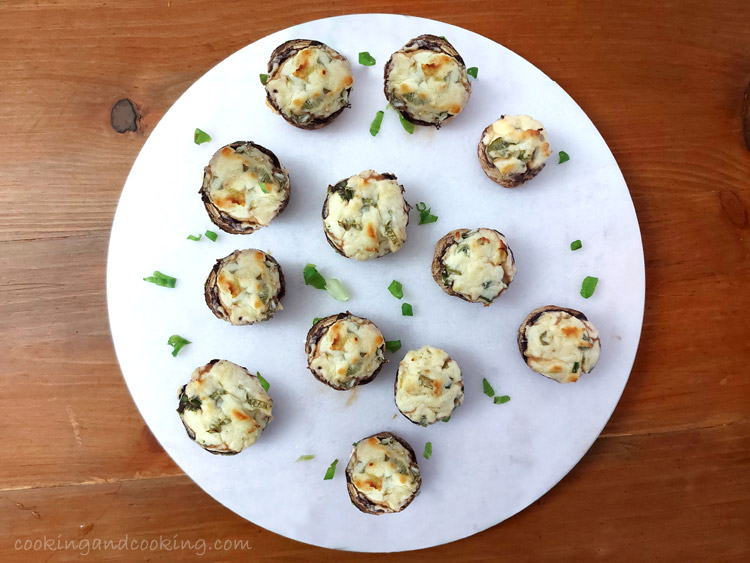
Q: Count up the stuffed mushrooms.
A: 12